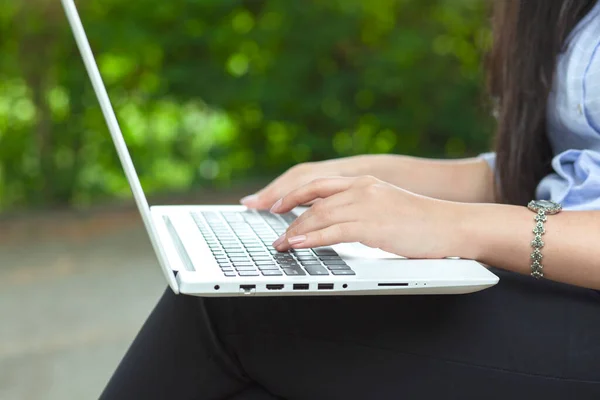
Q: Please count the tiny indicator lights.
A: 2